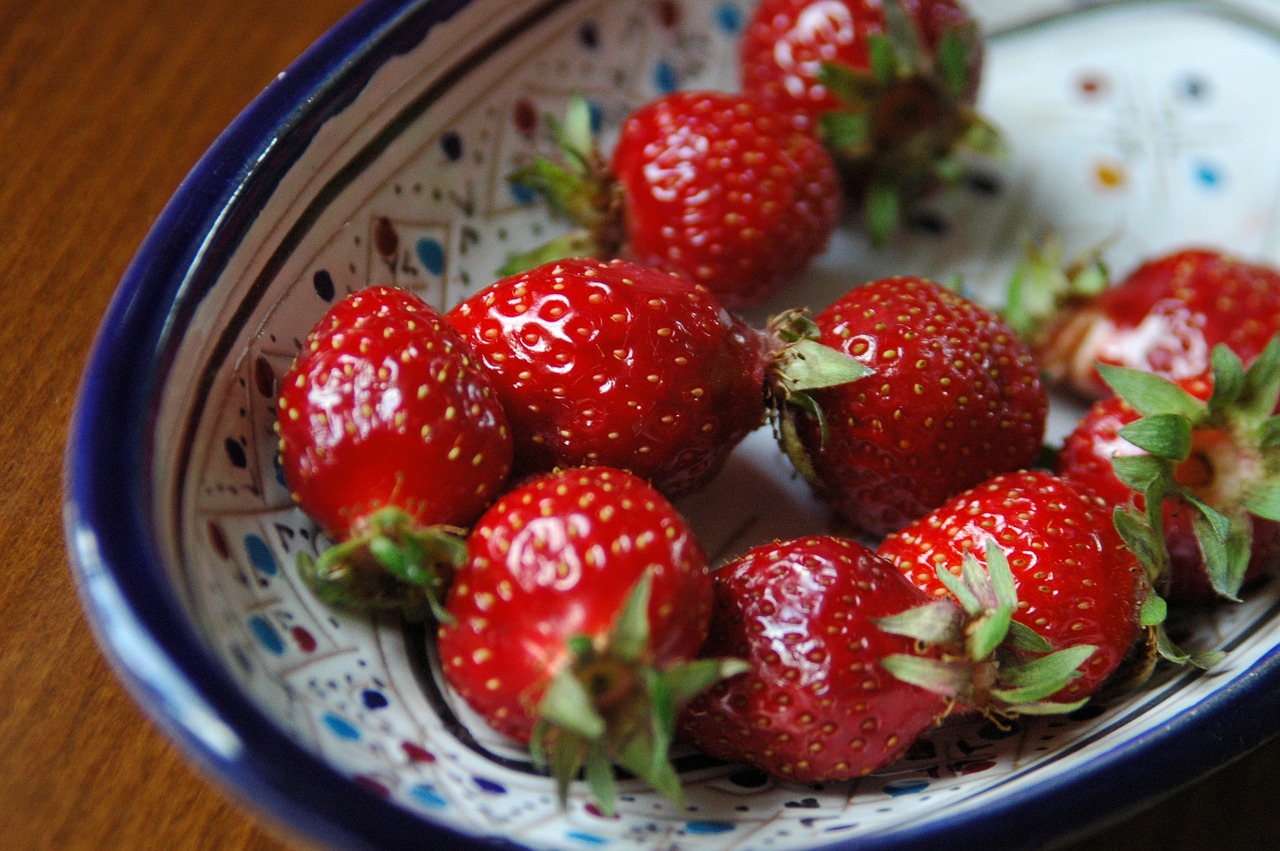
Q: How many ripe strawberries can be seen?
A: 10